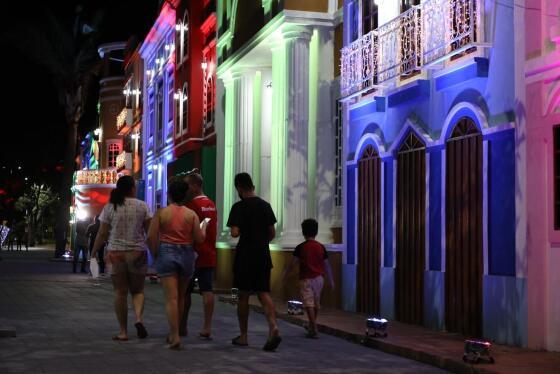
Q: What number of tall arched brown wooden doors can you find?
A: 3